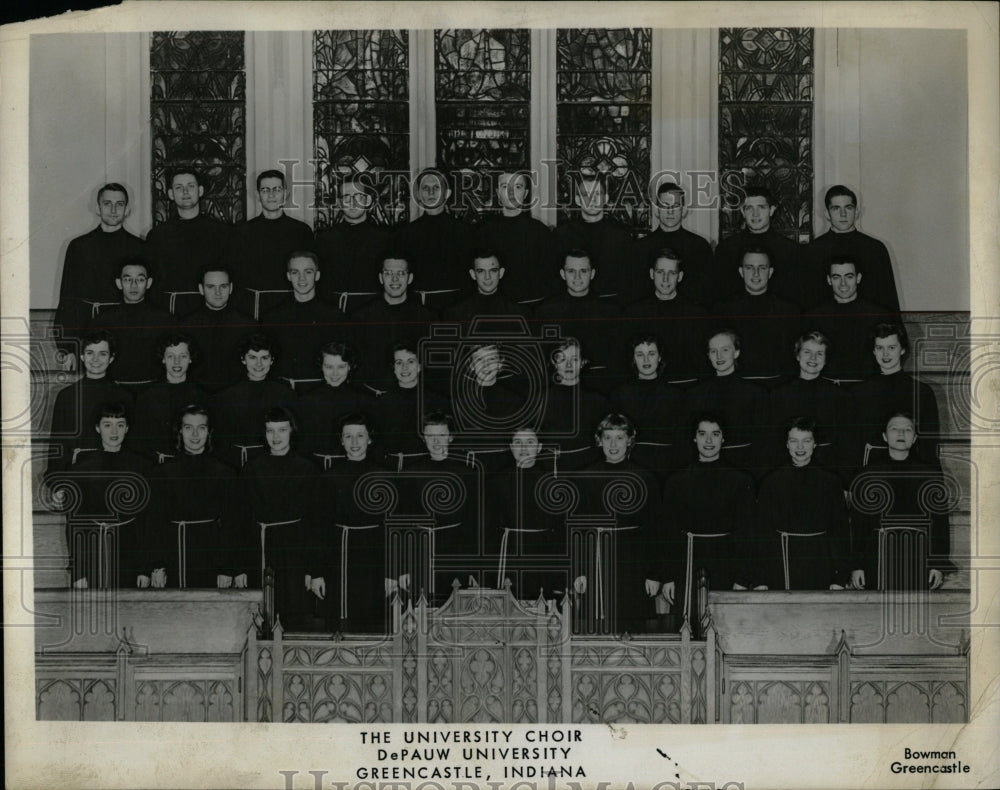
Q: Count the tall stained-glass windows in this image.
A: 5